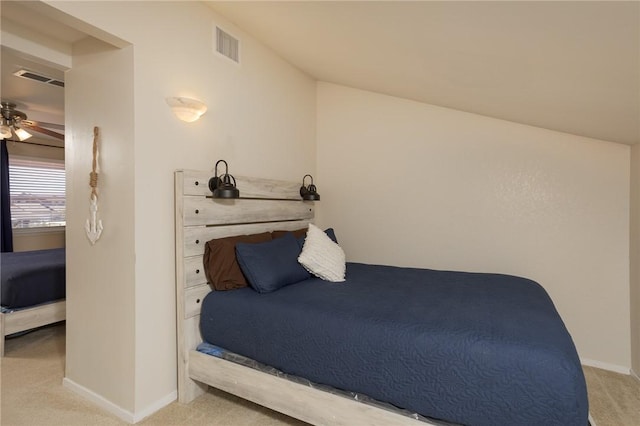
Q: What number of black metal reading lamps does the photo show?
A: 2